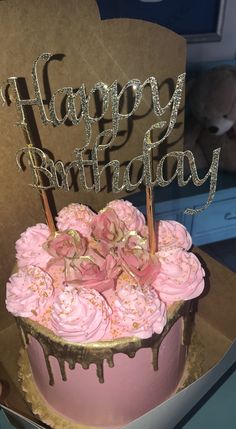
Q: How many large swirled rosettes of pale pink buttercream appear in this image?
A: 8